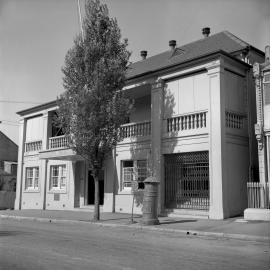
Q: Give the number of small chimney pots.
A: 3